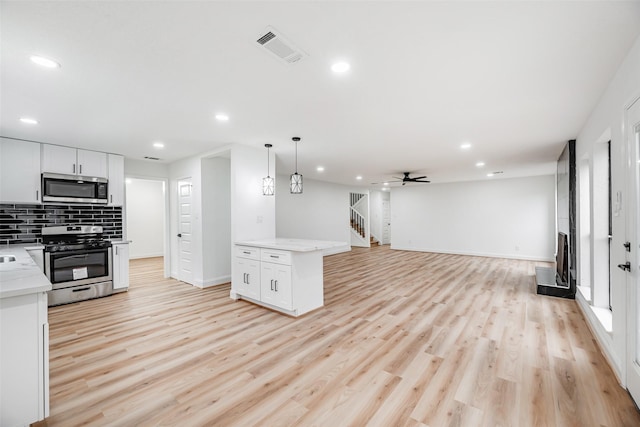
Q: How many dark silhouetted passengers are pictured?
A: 0